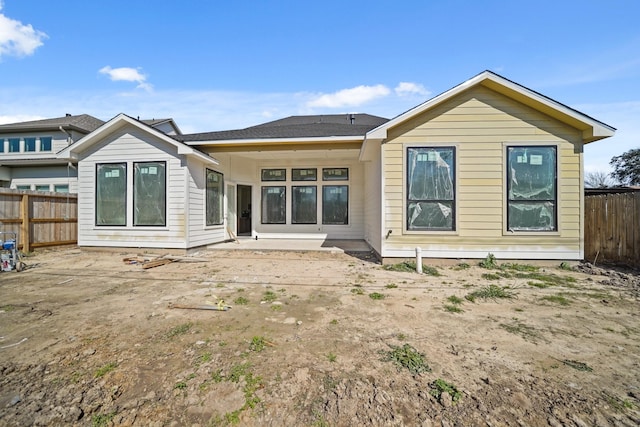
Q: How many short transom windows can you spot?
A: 3